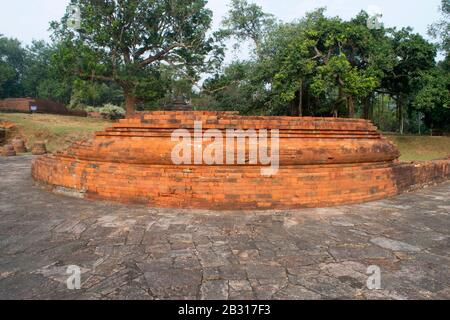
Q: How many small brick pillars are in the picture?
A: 3